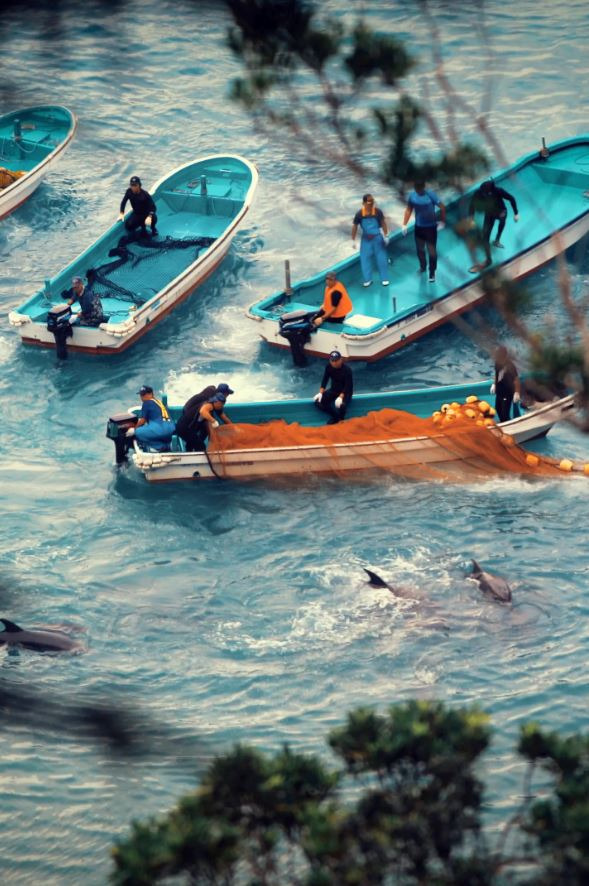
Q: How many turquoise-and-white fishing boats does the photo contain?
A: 4